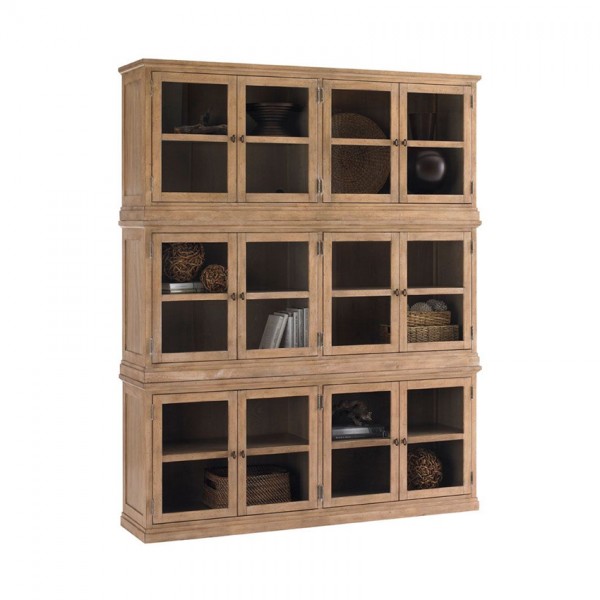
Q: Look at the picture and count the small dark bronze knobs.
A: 12